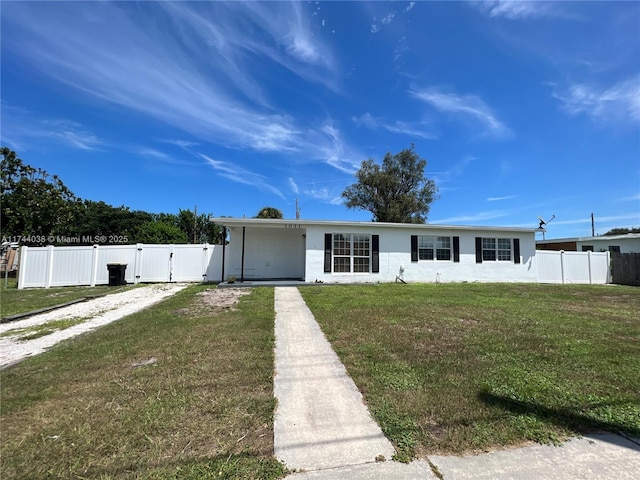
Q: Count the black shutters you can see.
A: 6